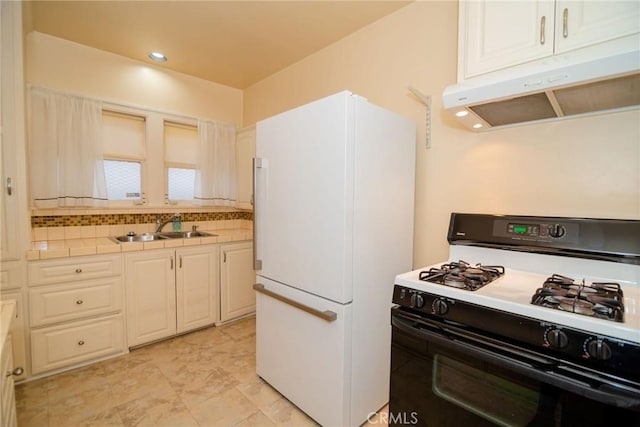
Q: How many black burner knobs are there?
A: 4